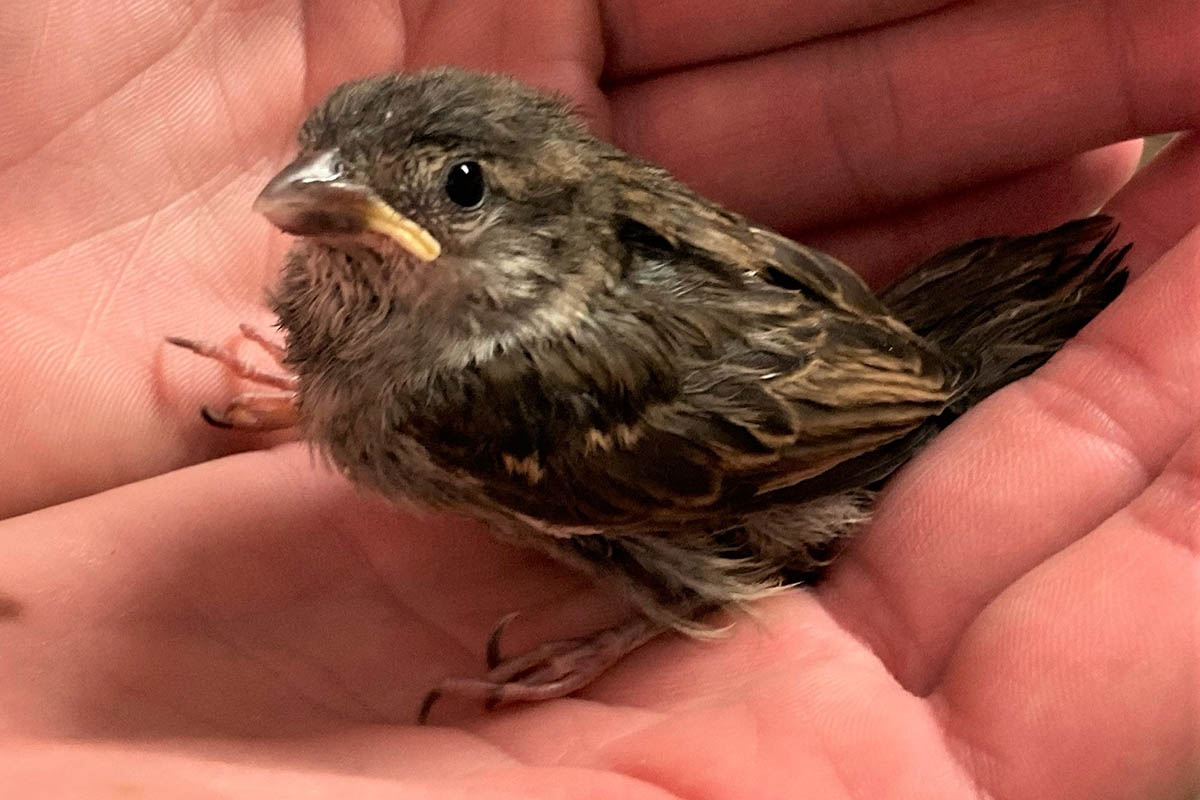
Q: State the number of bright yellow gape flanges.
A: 1